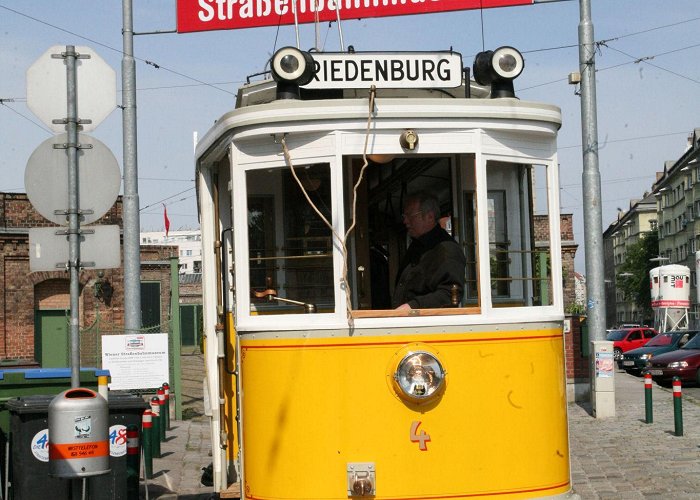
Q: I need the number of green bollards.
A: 7